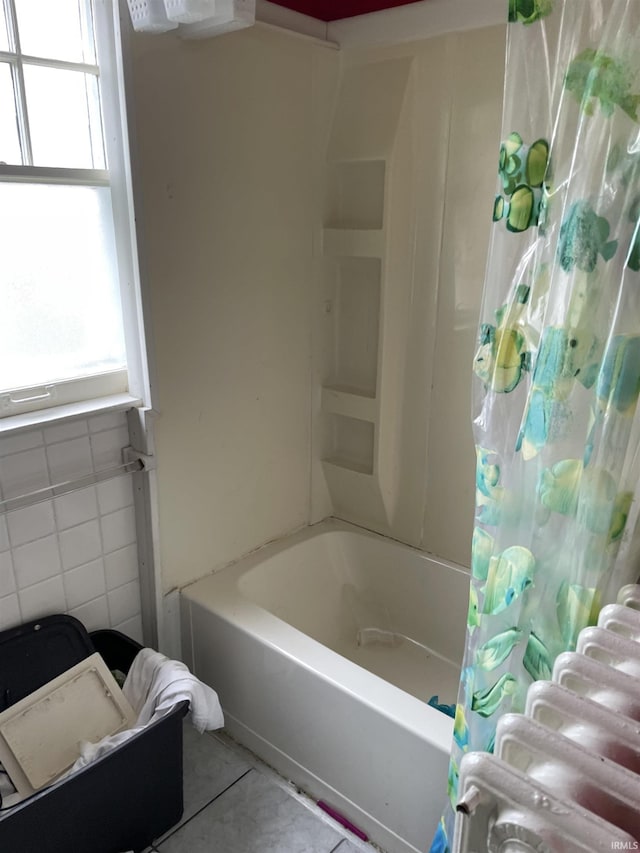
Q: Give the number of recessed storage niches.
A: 3